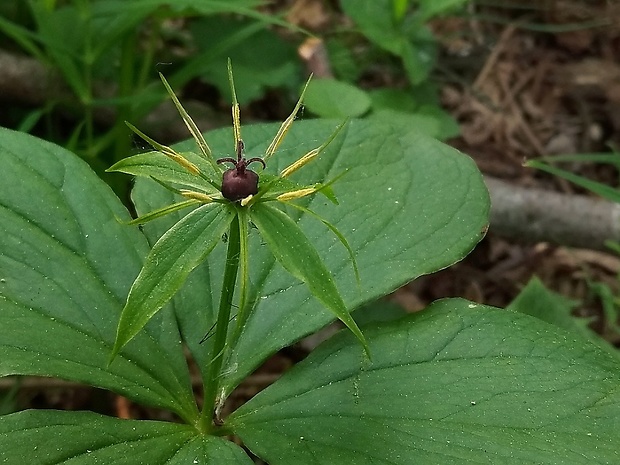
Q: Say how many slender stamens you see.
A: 8